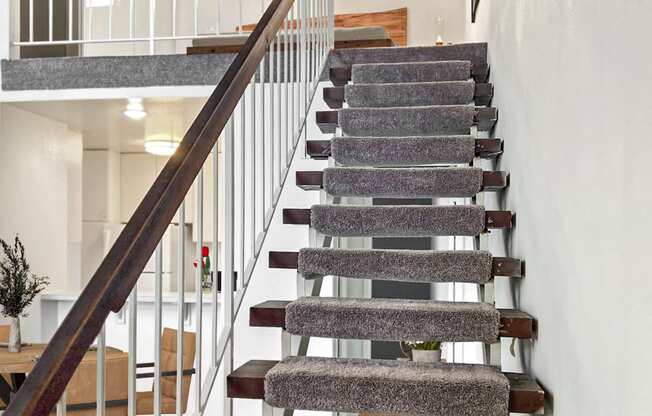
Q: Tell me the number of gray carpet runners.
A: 9